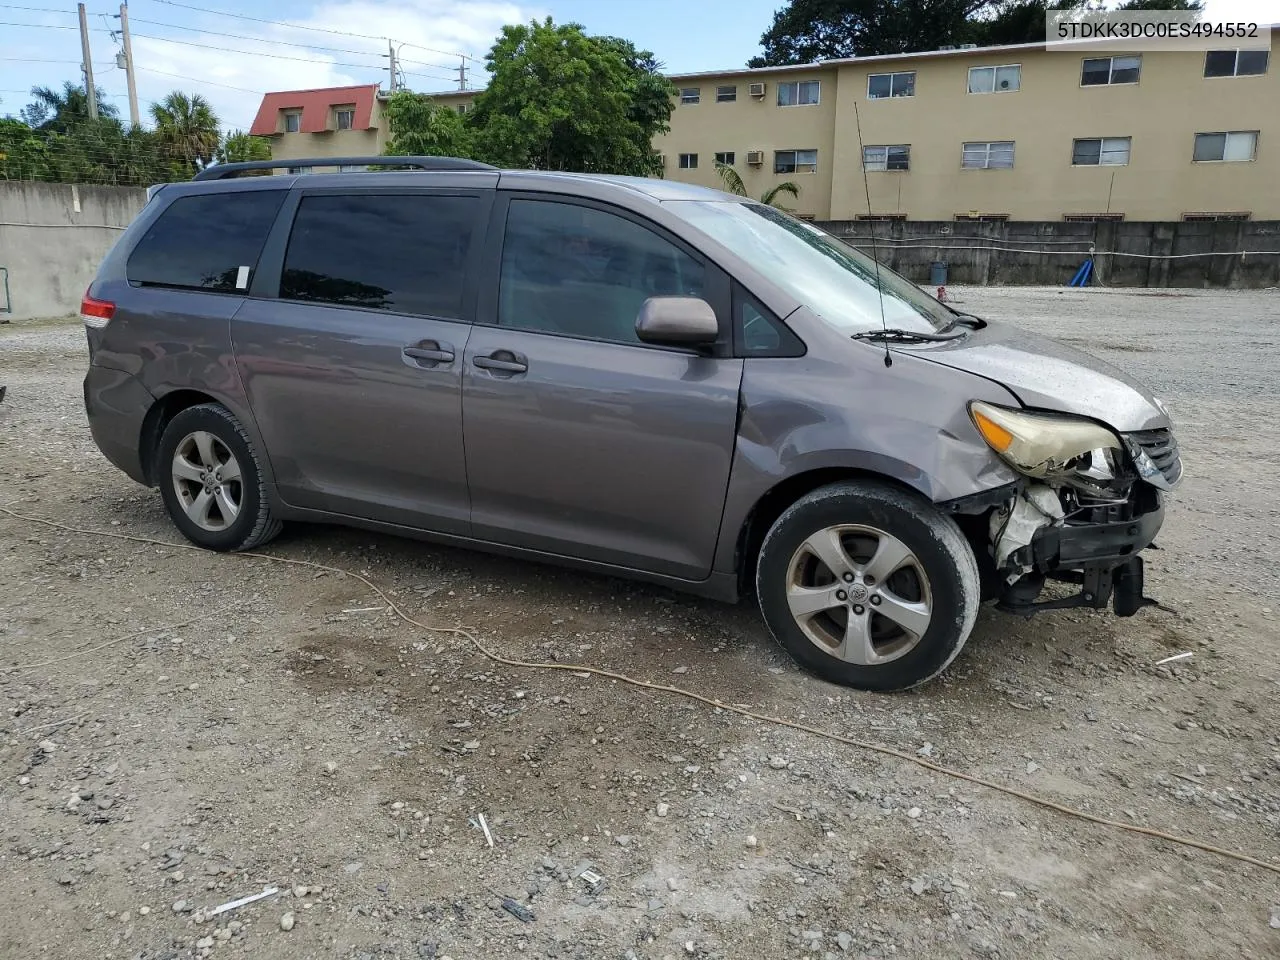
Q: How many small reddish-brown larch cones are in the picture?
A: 0